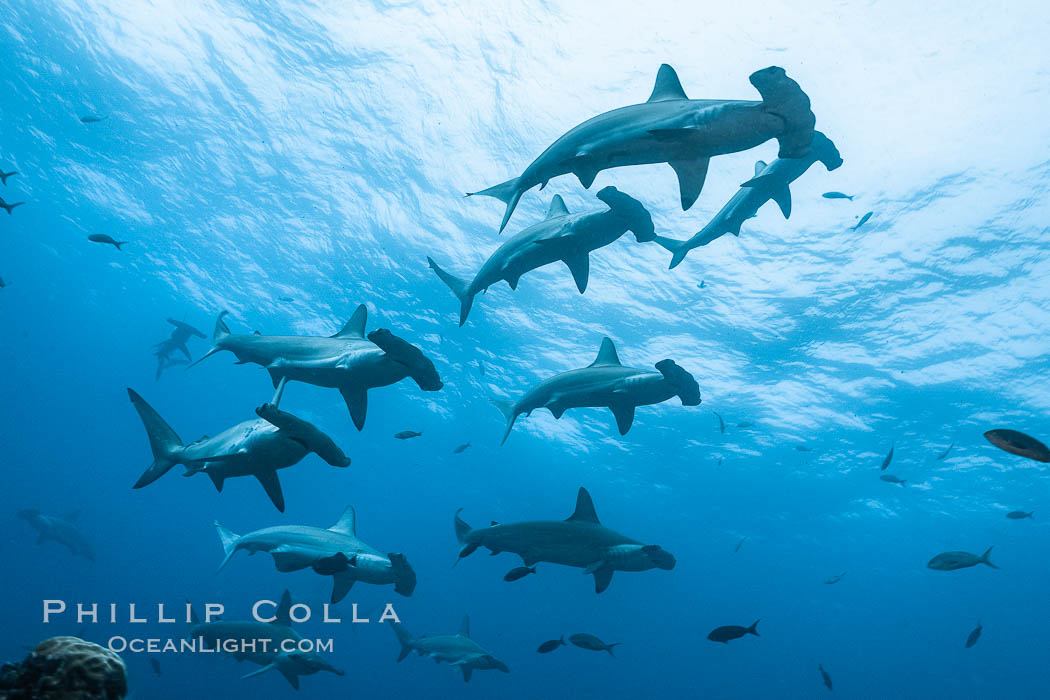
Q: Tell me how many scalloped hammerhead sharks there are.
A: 12